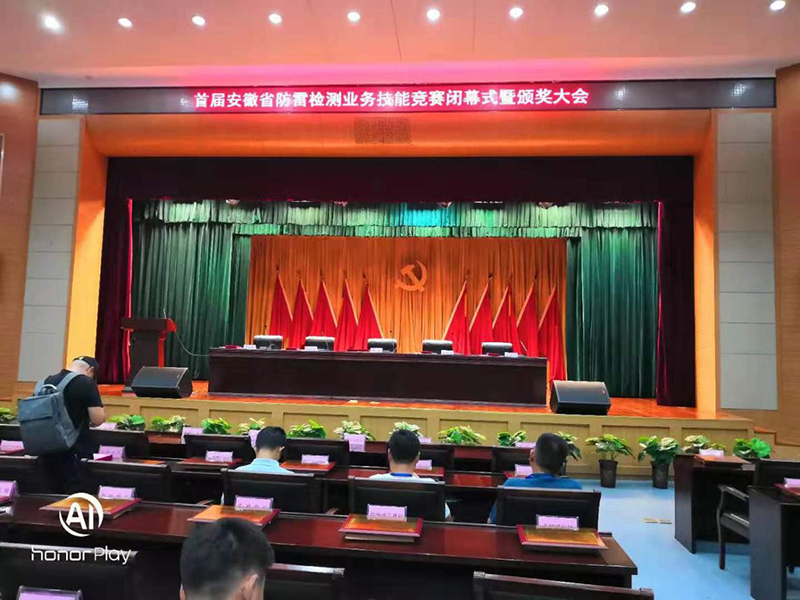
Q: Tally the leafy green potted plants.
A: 15